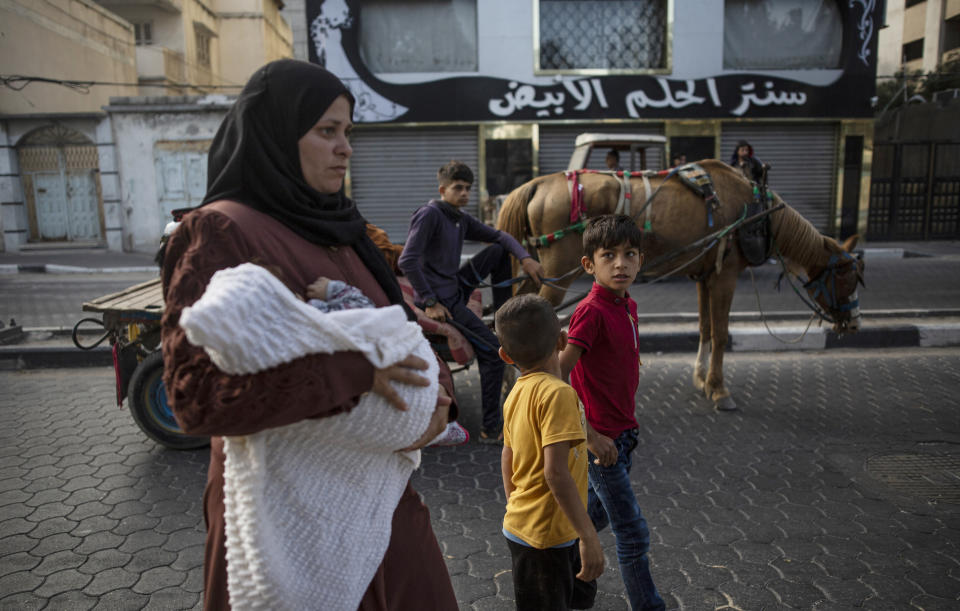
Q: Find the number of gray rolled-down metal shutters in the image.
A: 3